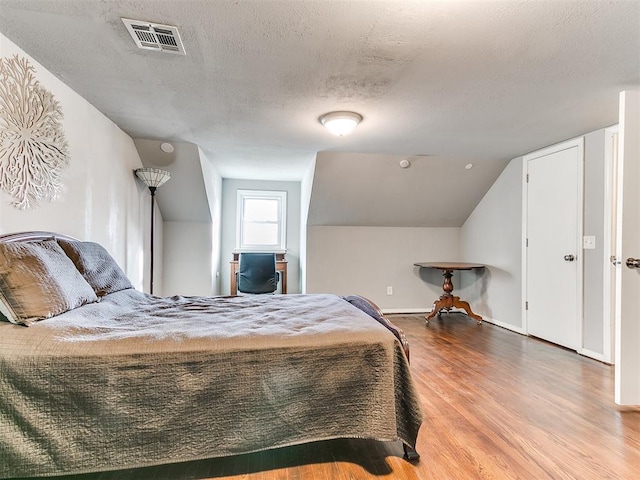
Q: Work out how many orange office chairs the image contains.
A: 0